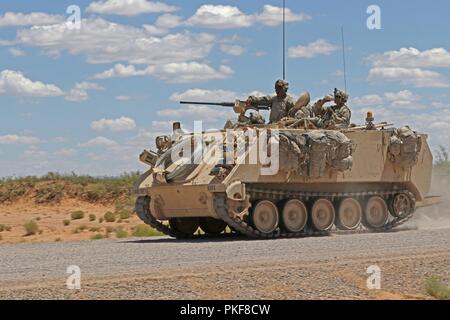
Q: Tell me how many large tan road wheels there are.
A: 5